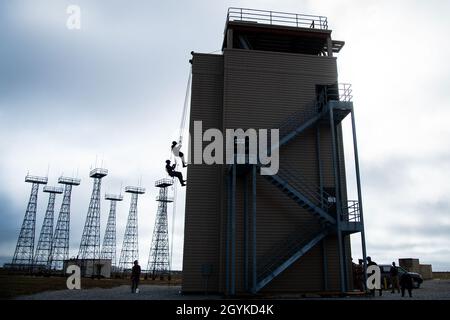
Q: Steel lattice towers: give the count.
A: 7